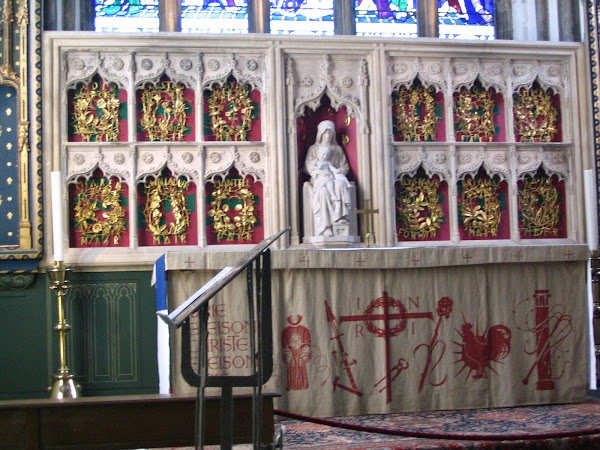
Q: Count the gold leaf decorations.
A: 12